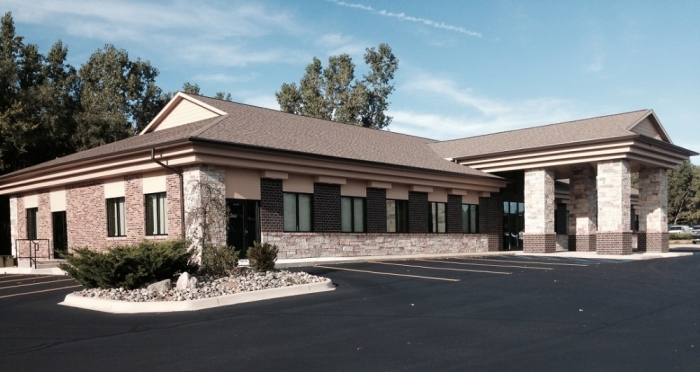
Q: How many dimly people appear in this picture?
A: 0